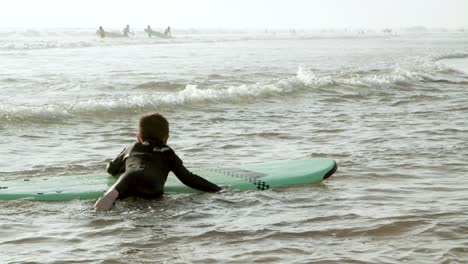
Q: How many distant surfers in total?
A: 4